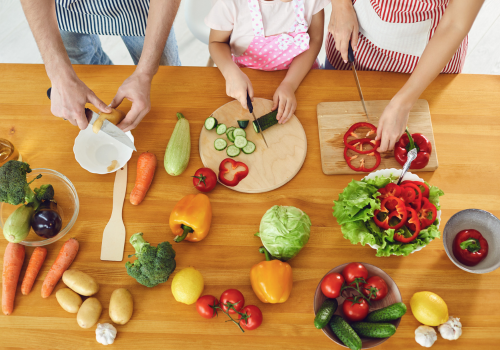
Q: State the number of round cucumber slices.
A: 9